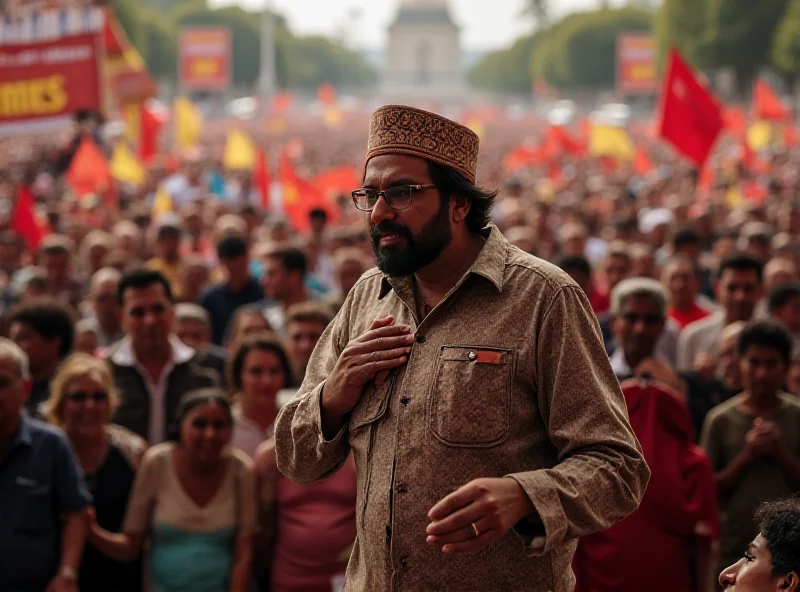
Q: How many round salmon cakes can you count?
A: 0